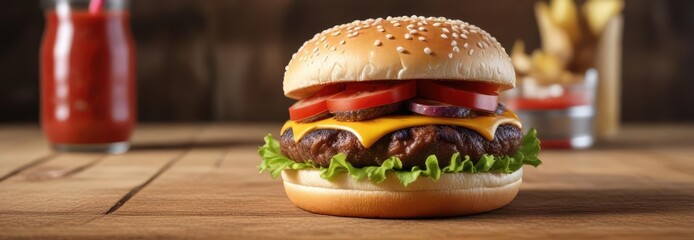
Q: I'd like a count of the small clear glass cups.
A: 1